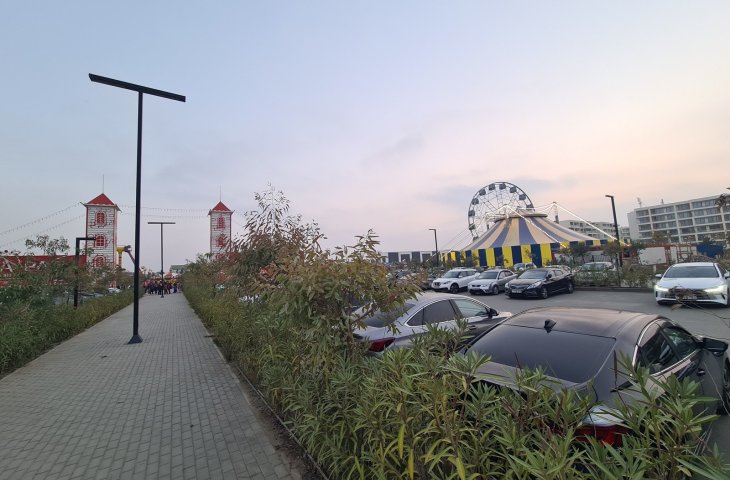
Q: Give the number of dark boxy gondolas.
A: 10